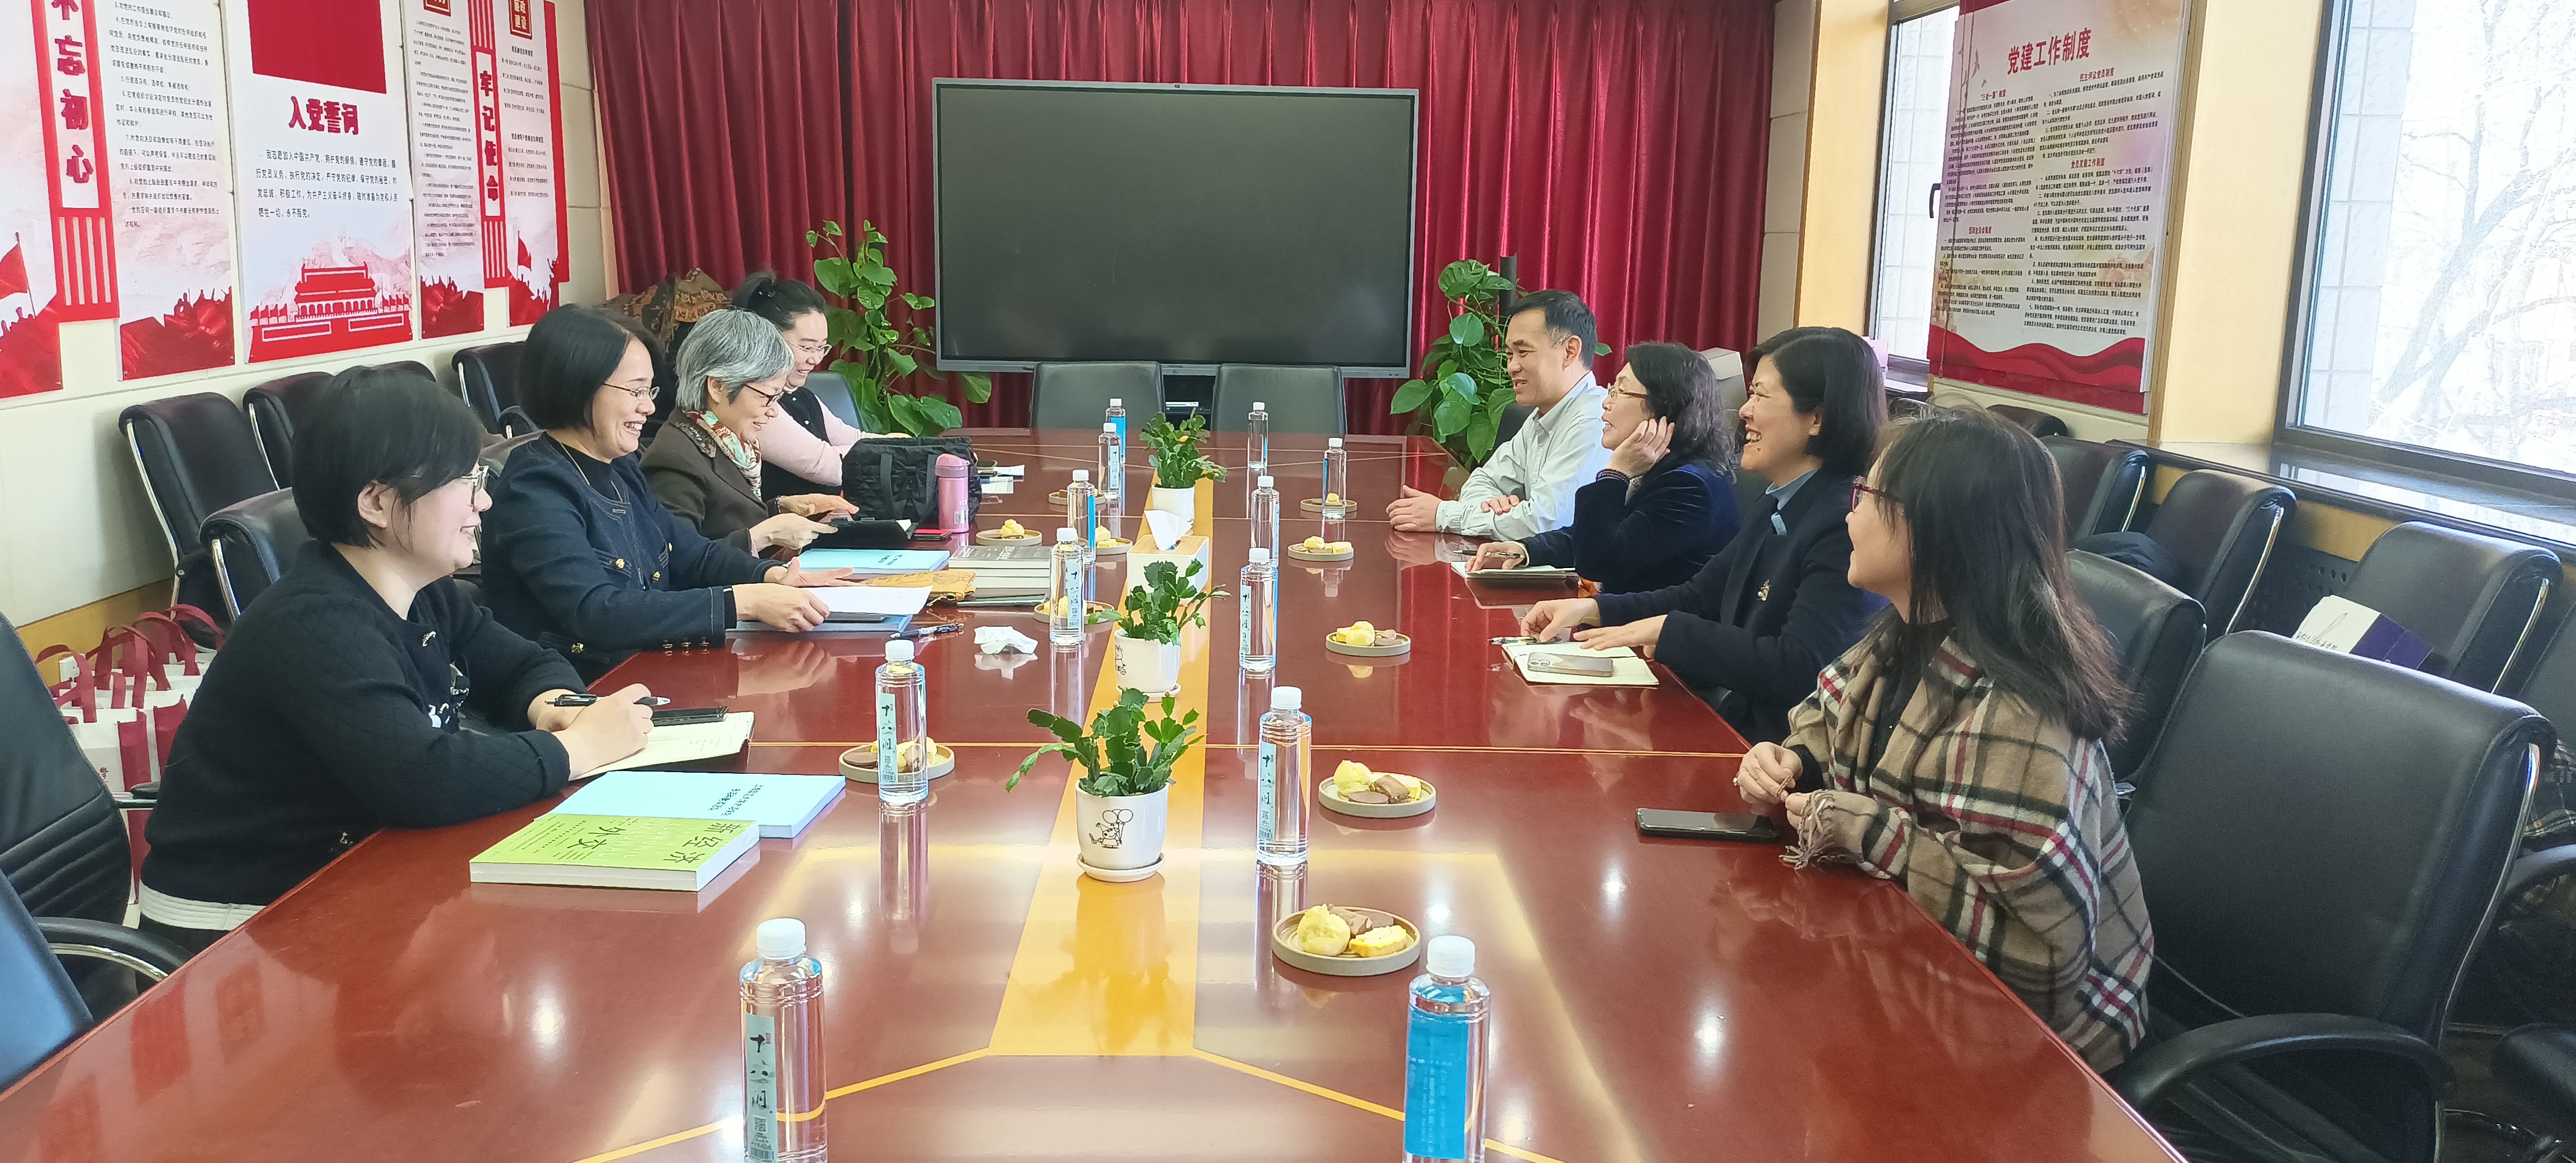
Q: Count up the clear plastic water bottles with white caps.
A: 12